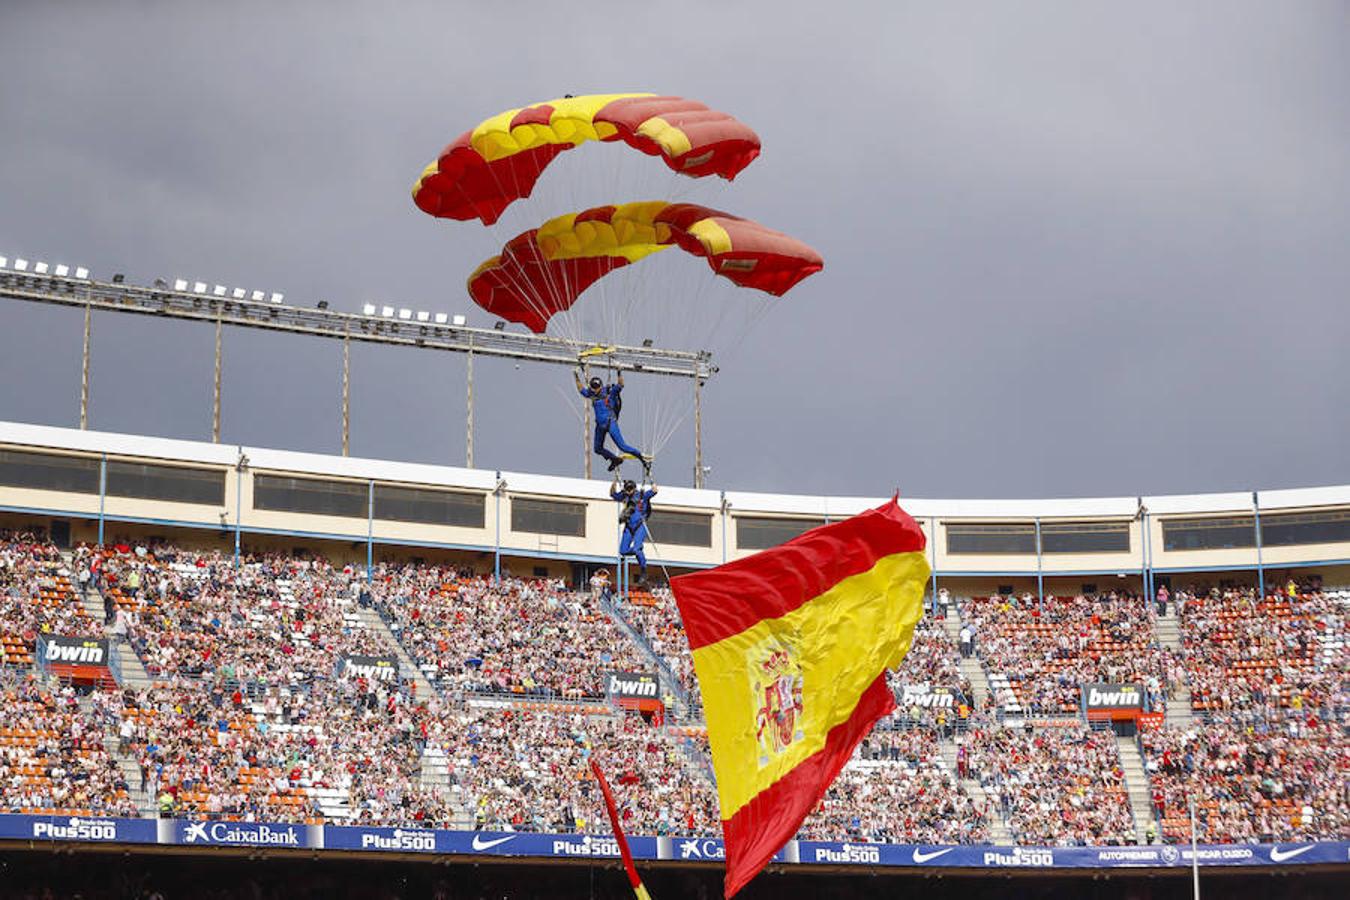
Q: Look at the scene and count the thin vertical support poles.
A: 6